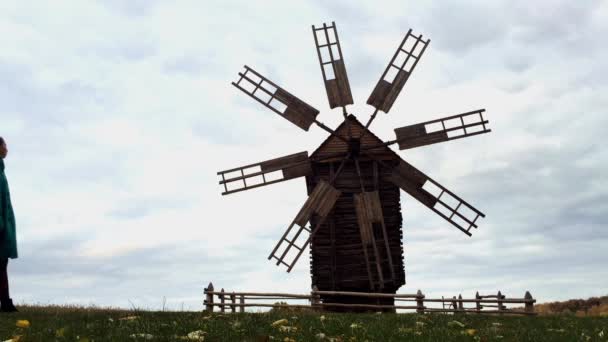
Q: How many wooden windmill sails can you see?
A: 8